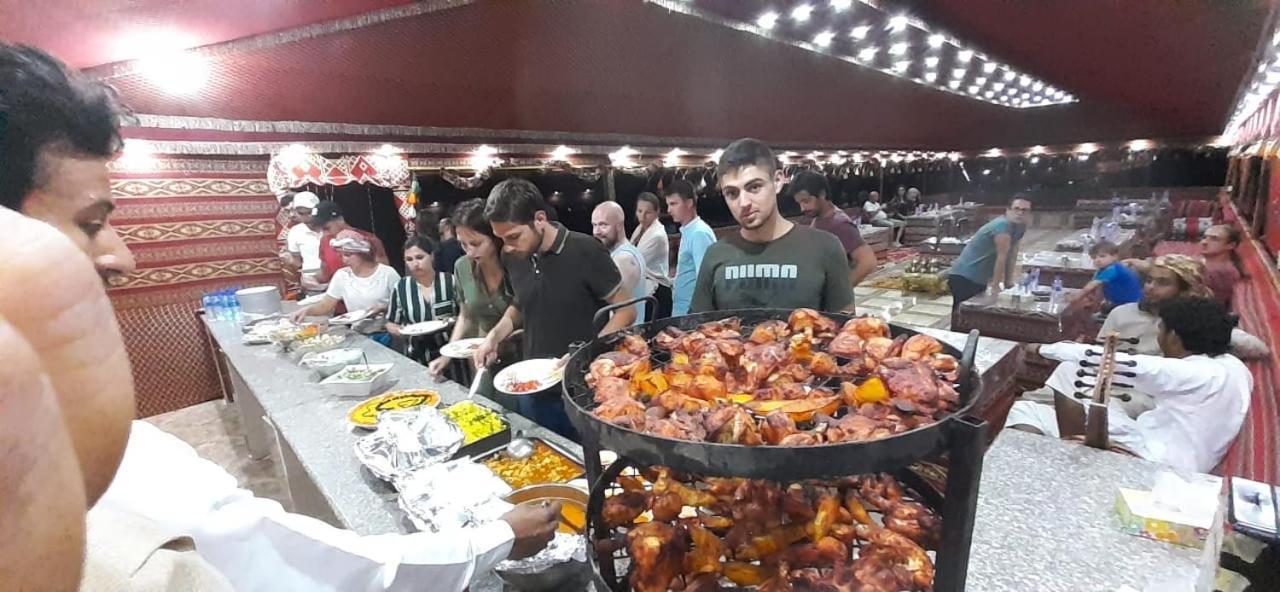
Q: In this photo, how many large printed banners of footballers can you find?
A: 0